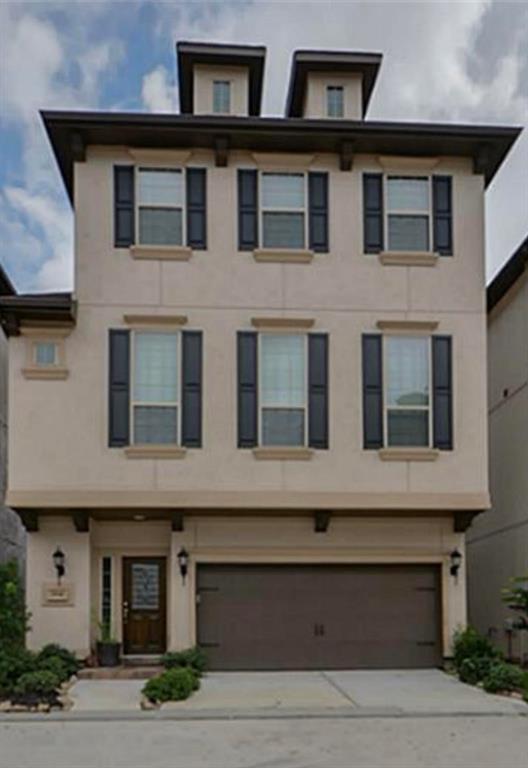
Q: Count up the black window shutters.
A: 12